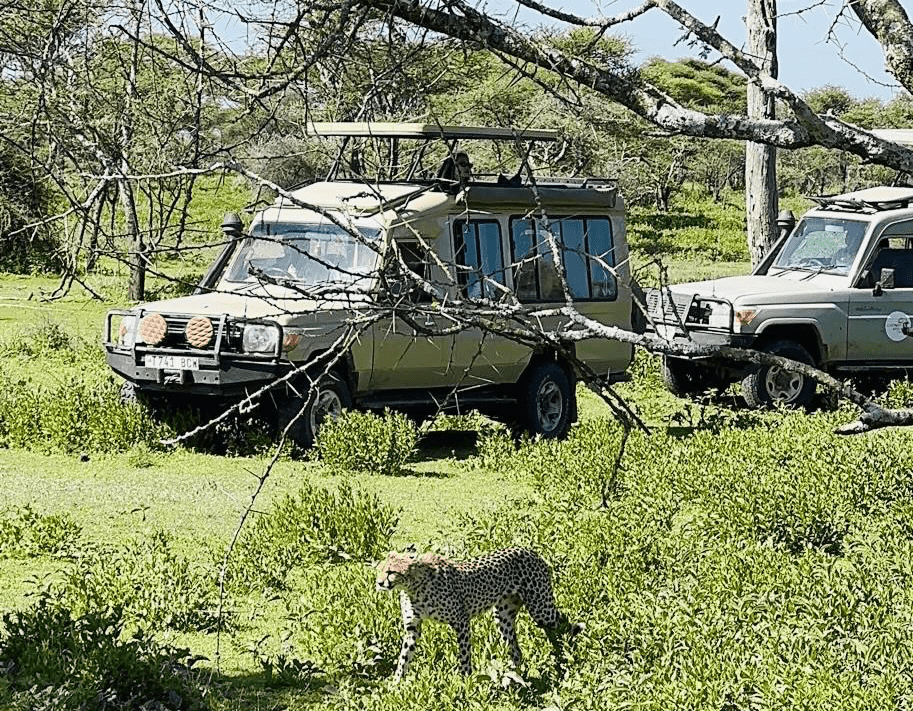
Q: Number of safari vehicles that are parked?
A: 2